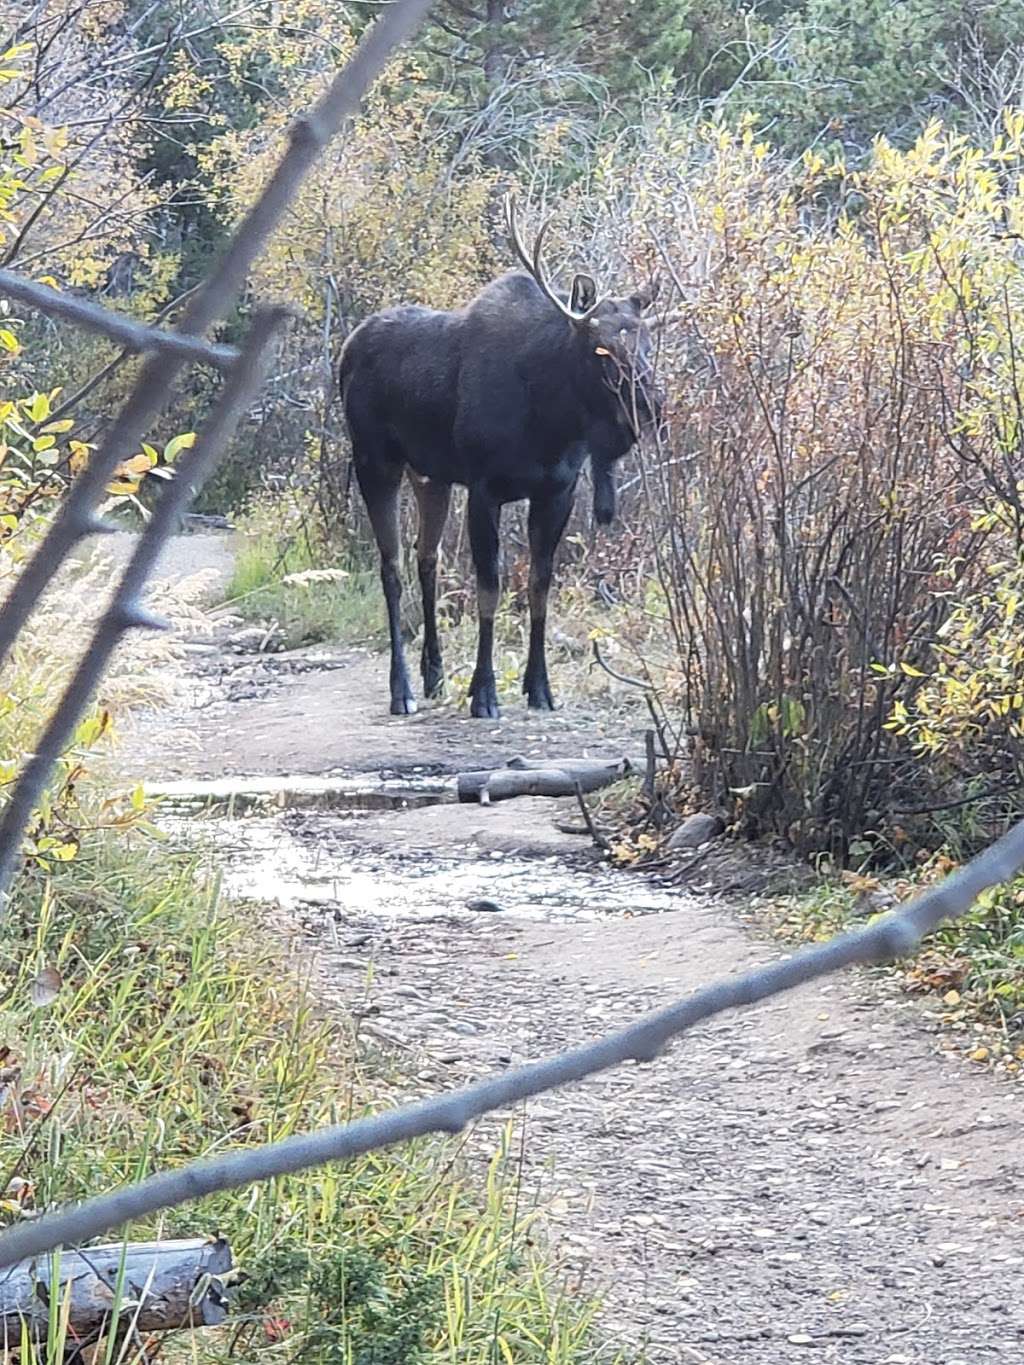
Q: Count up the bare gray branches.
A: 4